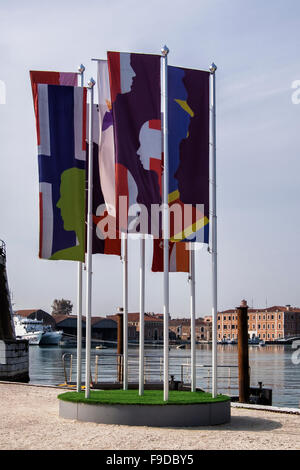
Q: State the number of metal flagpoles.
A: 7